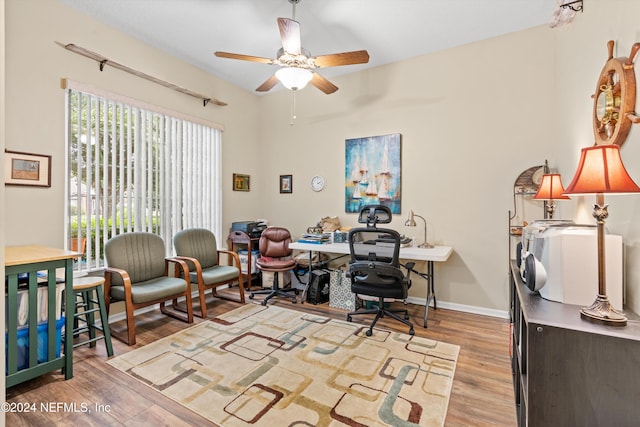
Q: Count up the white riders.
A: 0